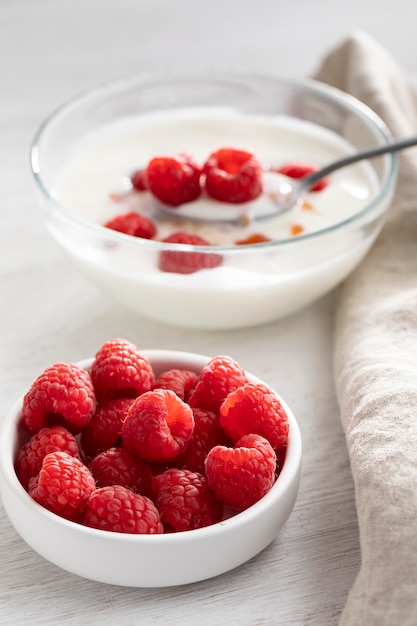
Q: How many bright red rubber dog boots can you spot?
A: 0